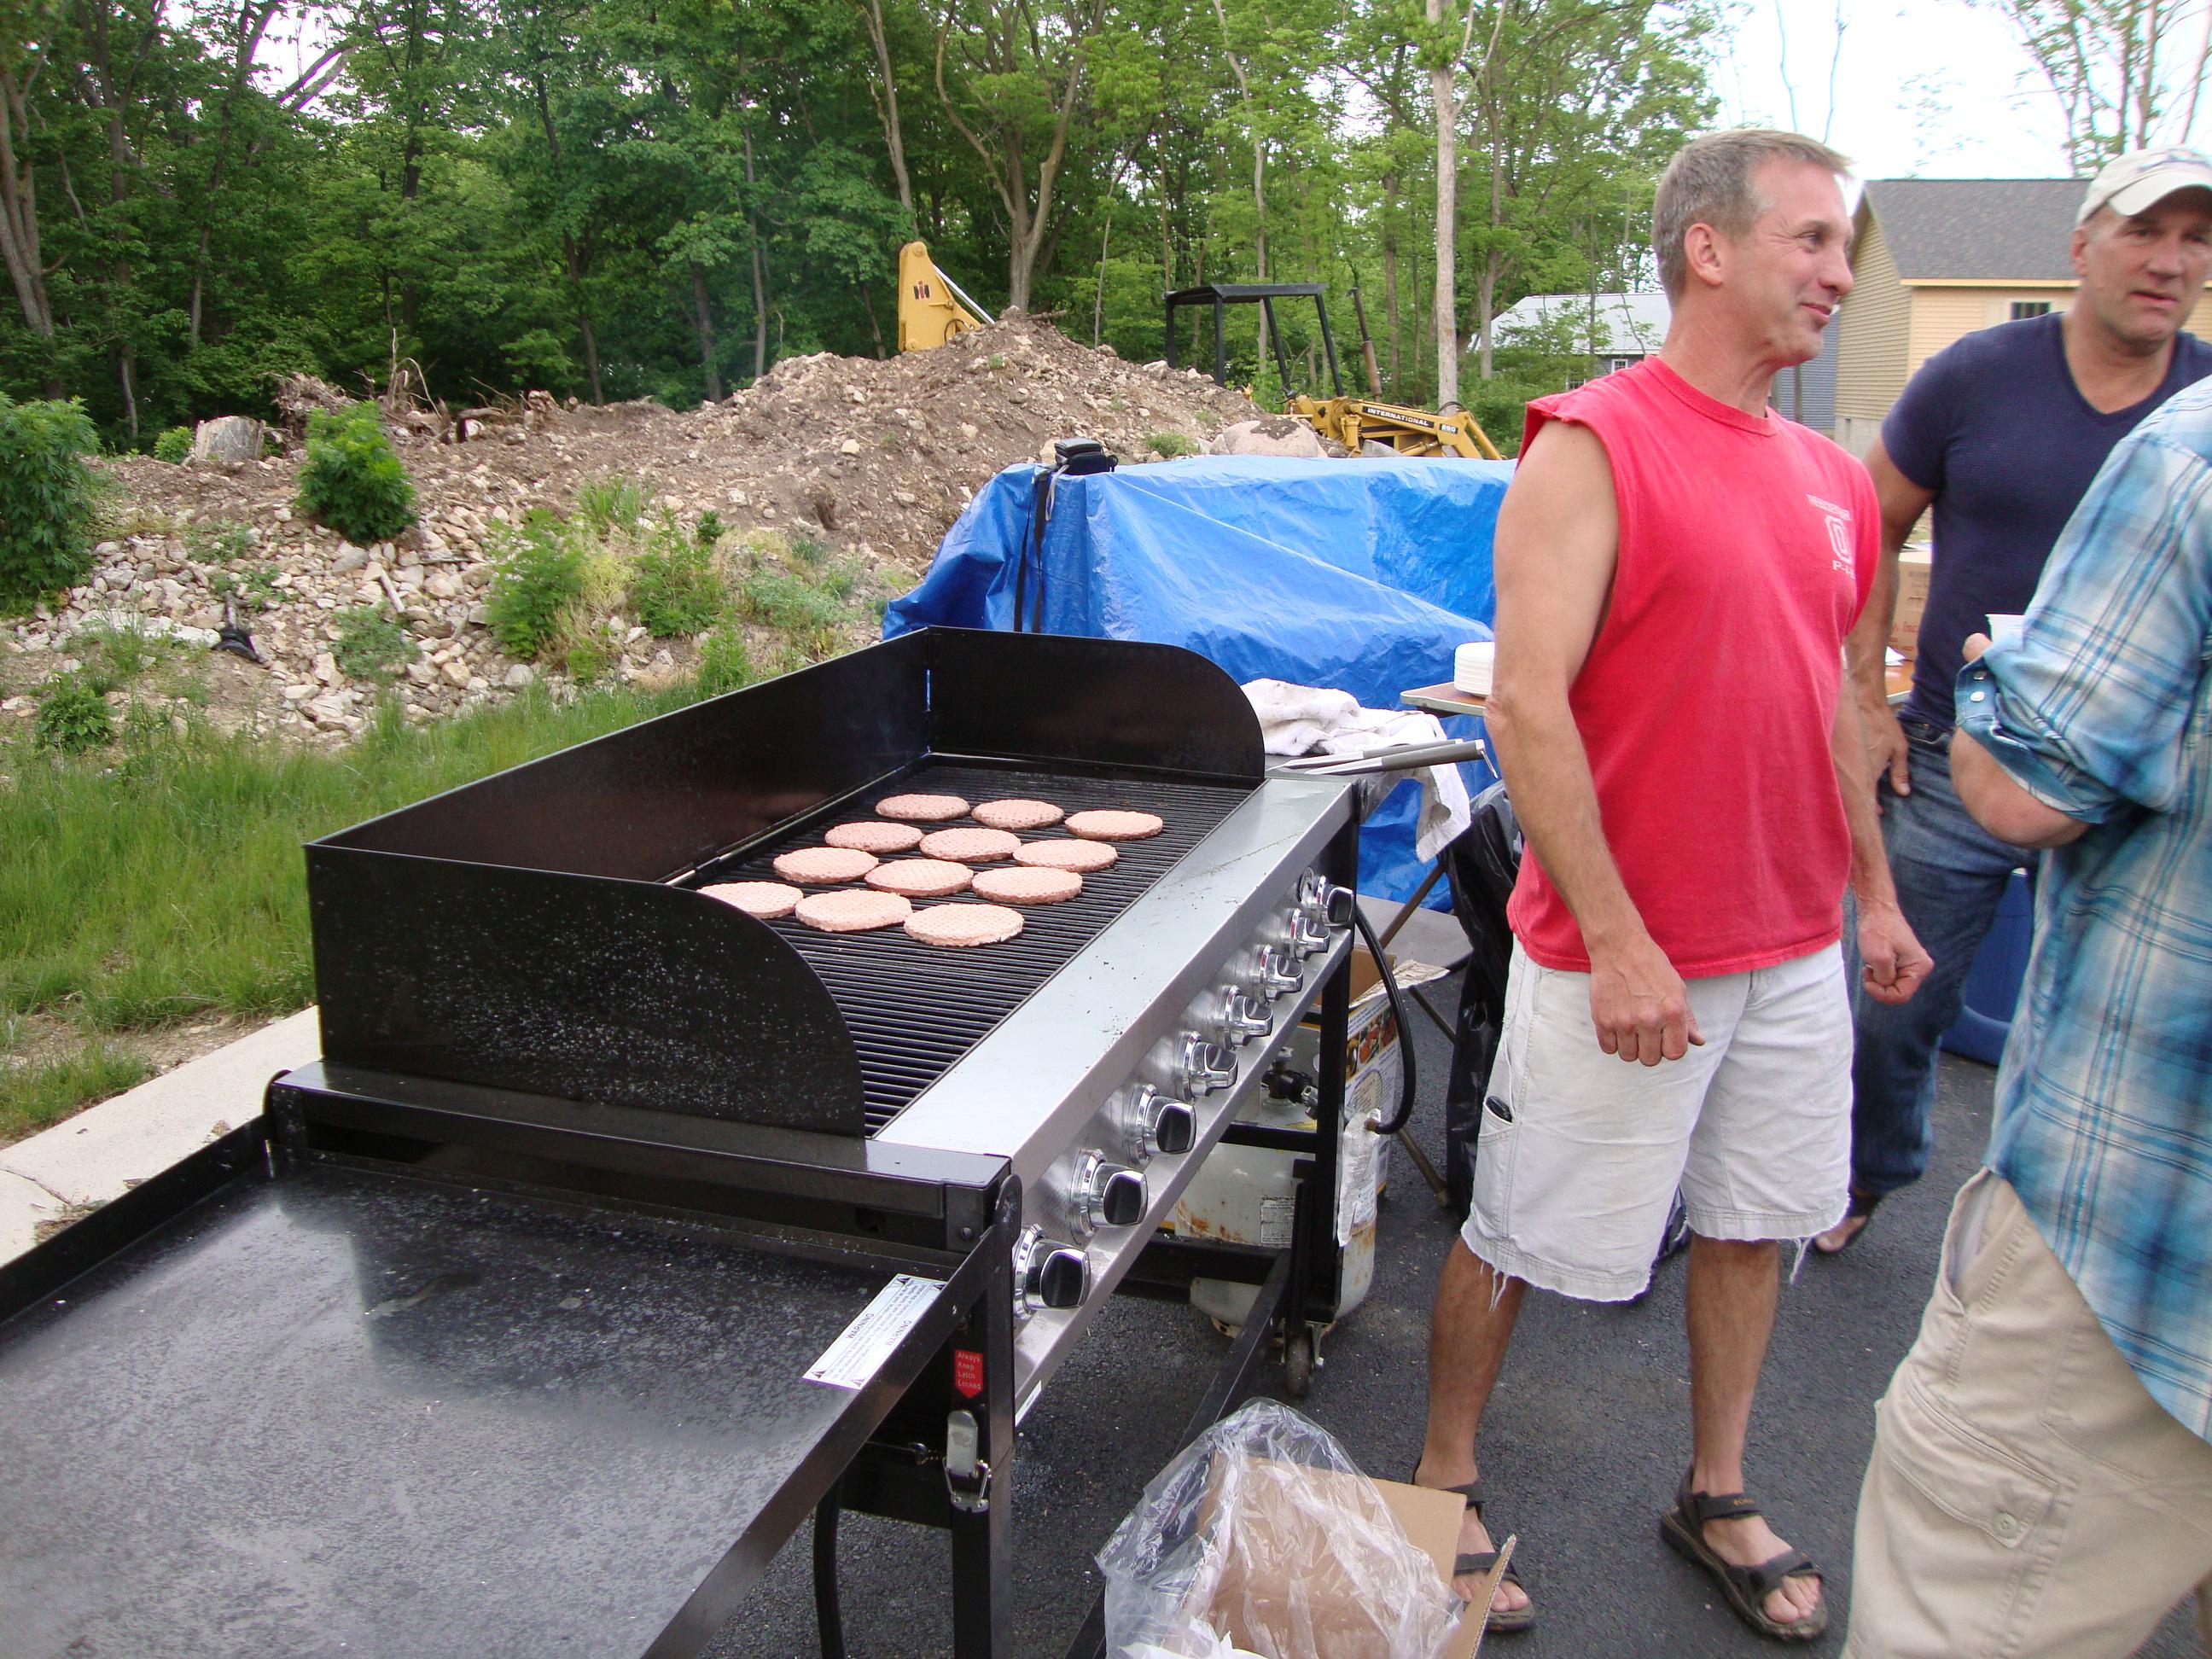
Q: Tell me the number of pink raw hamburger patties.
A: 12